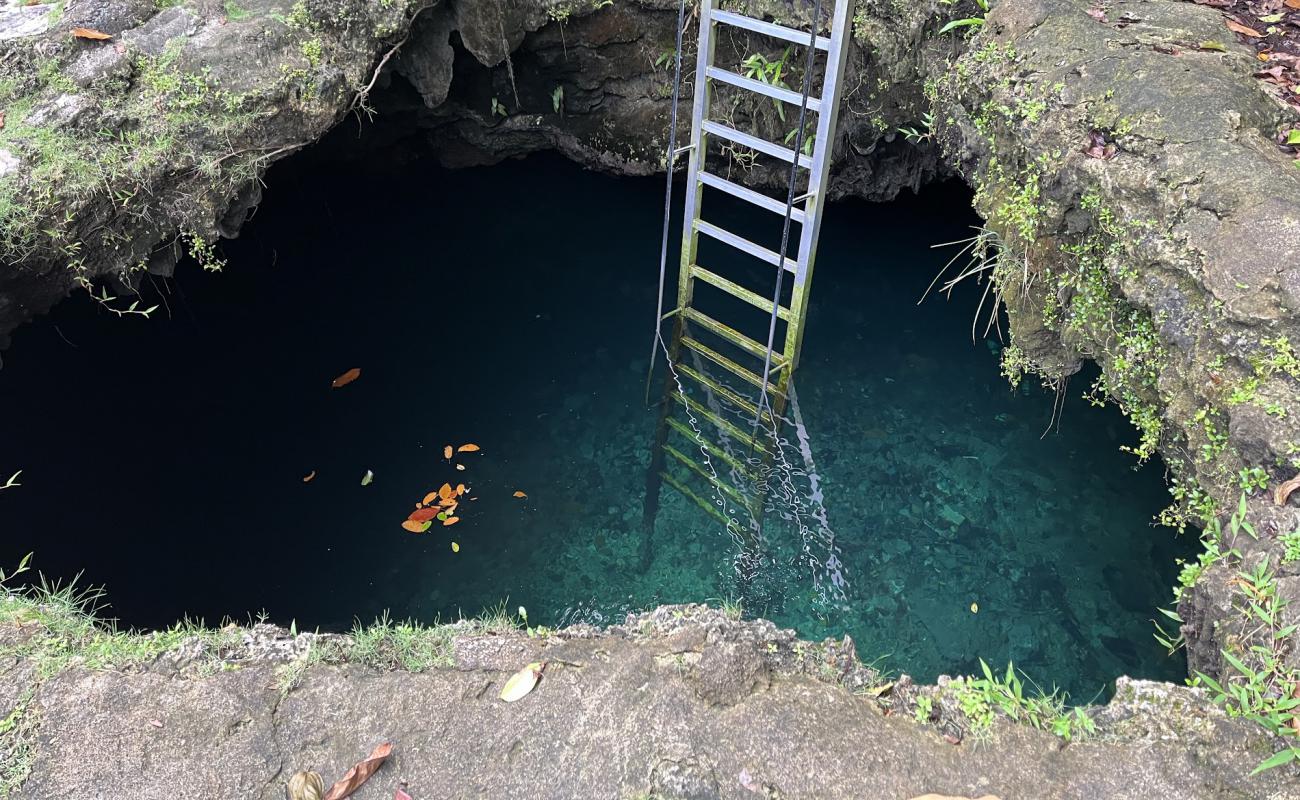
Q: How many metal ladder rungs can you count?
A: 13